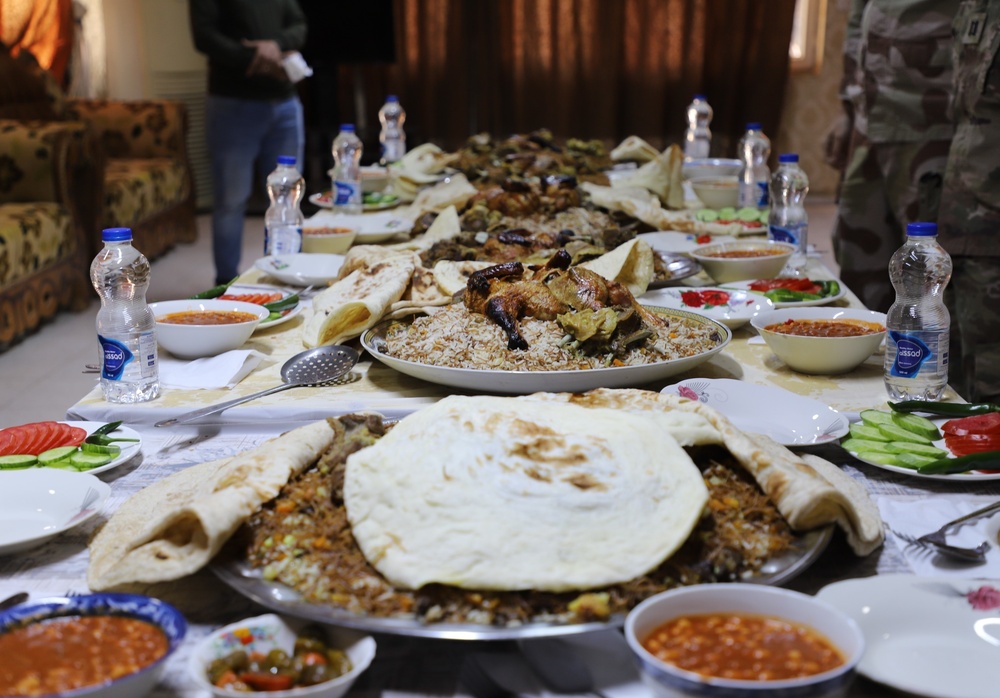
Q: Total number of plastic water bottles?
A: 8